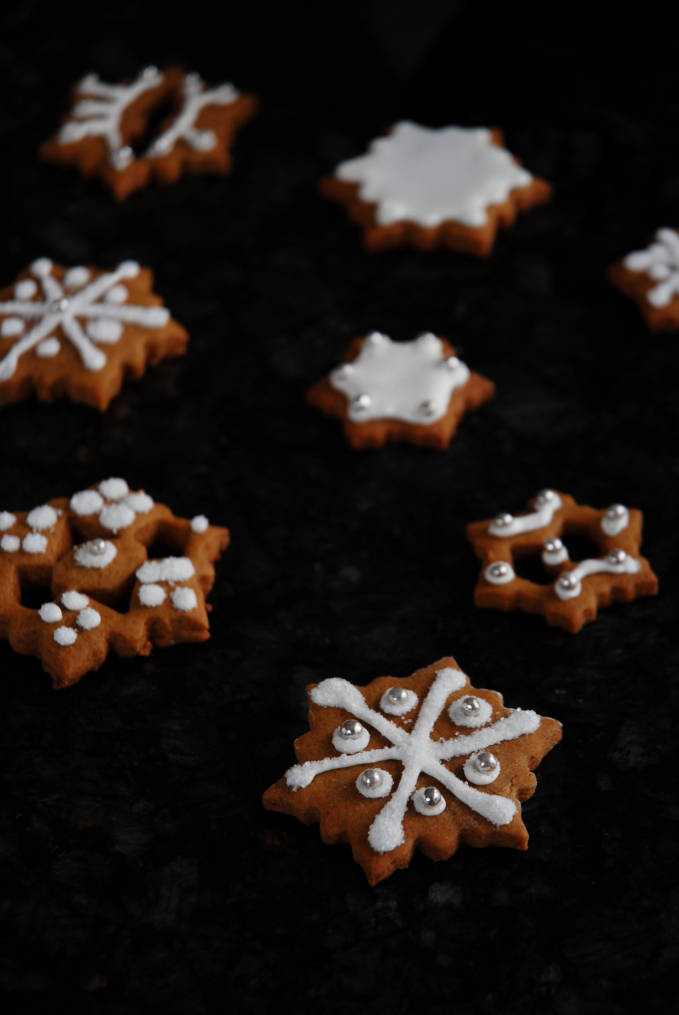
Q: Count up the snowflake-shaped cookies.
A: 8